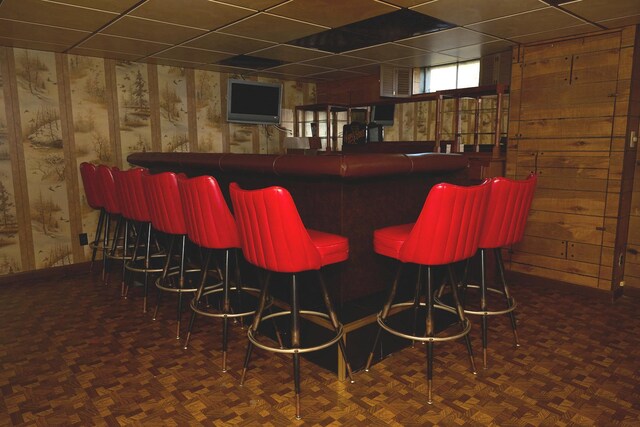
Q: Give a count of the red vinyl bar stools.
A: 8